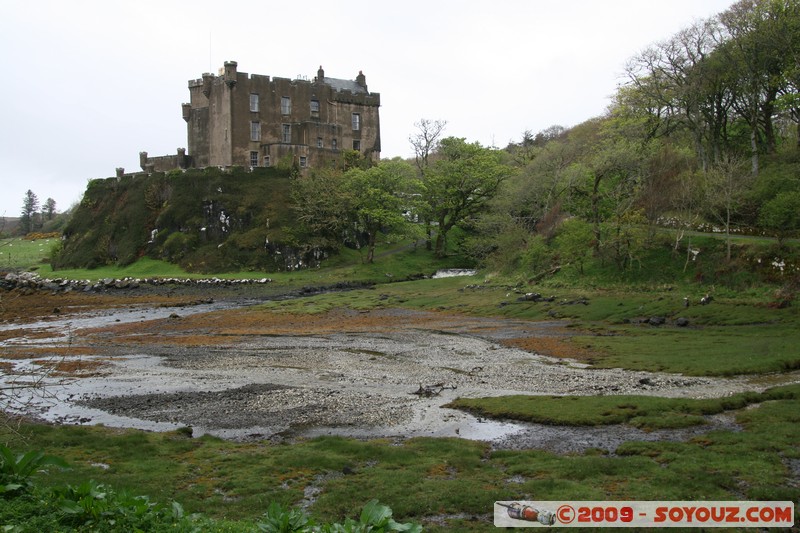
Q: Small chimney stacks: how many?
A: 2